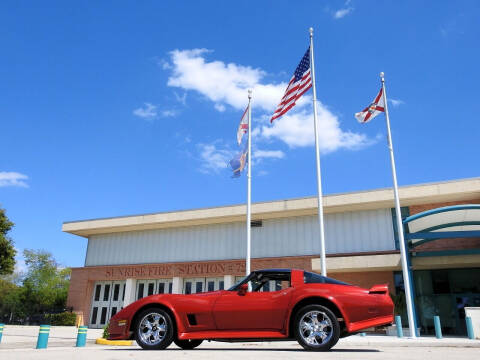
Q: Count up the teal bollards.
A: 6